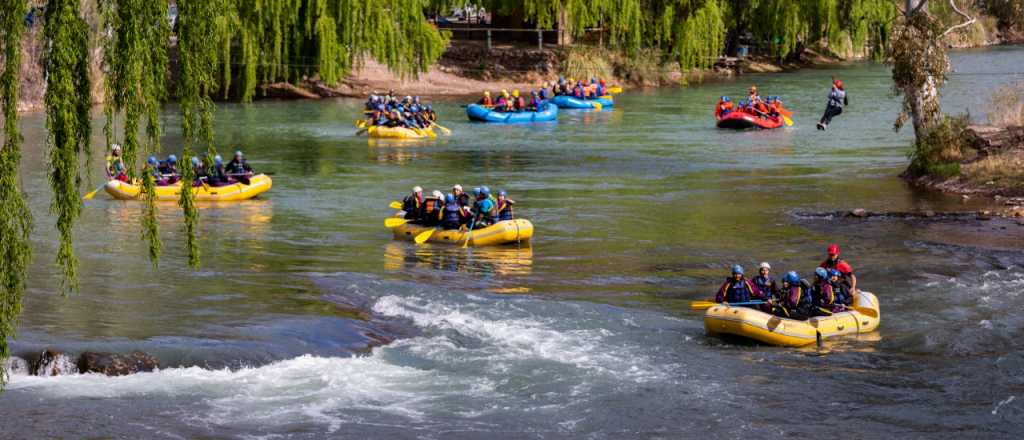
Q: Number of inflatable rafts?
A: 7